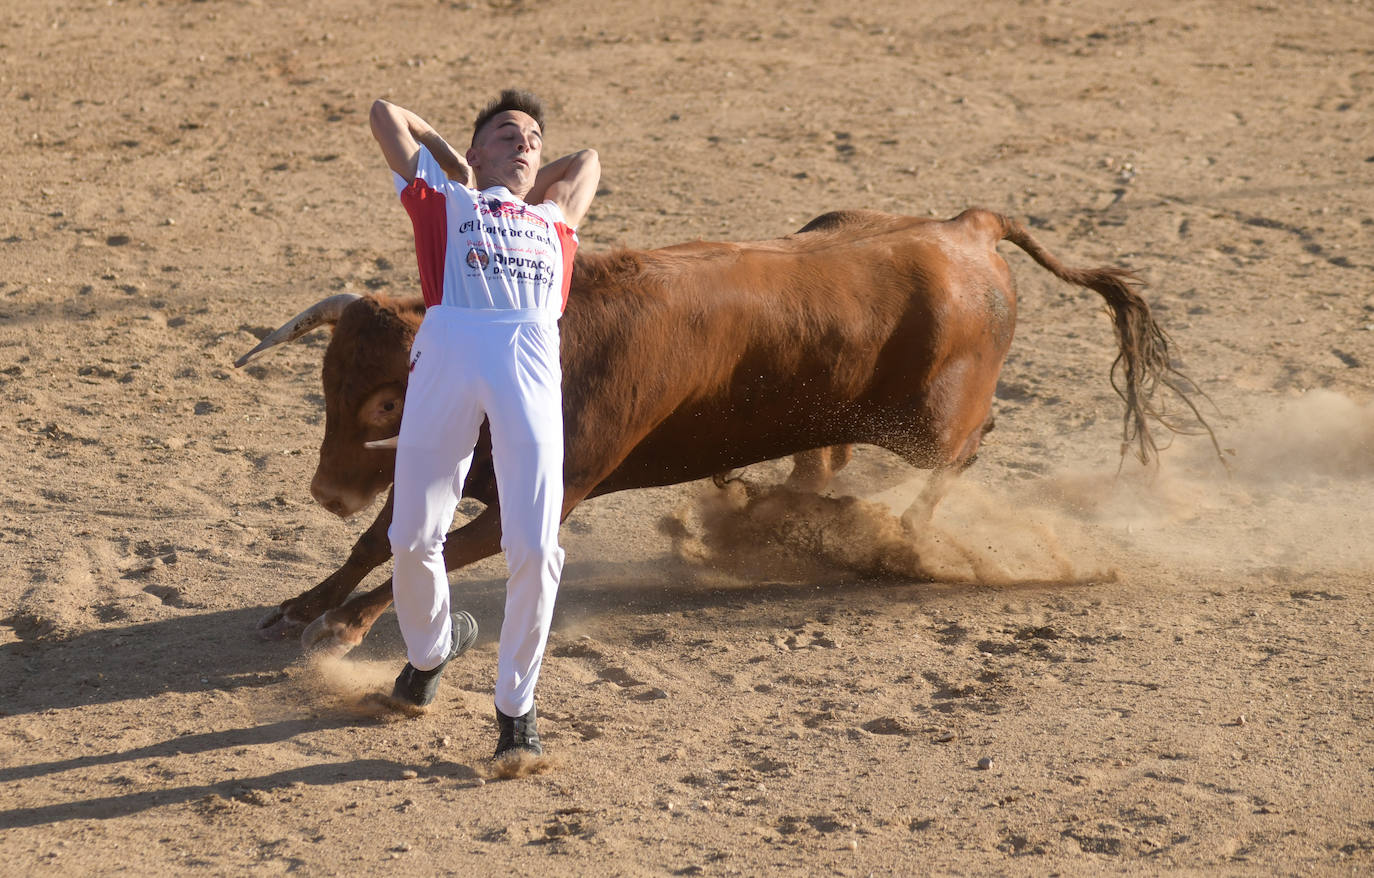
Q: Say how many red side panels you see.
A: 2